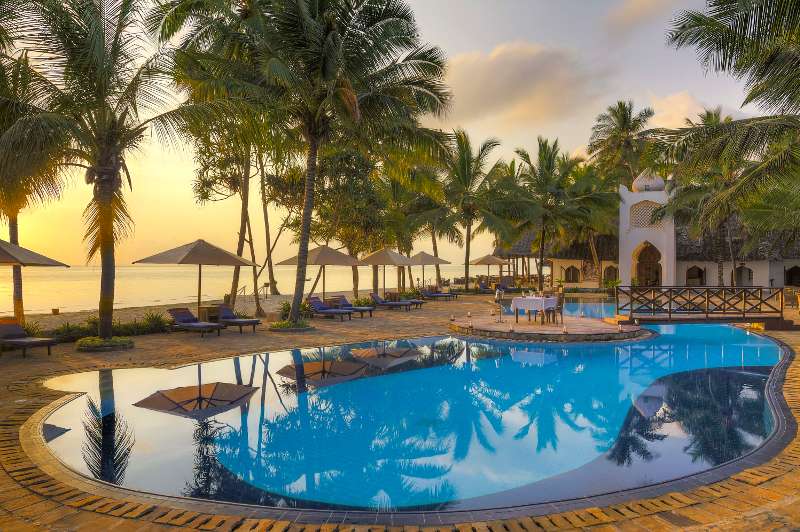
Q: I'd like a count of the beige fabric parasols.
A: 6